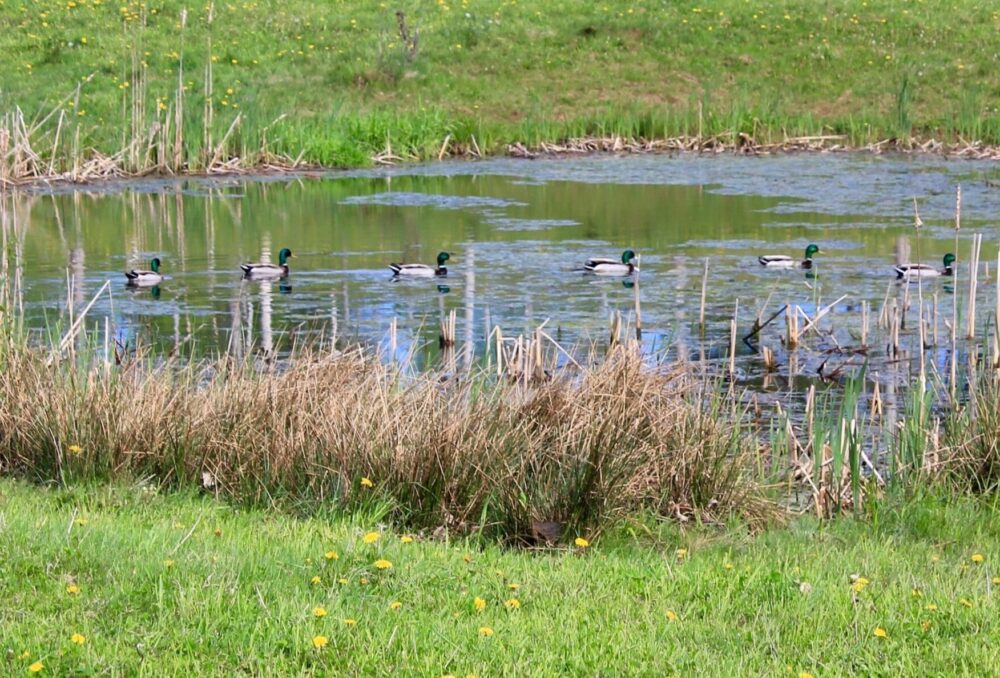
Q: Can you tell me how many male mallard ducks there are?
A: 6